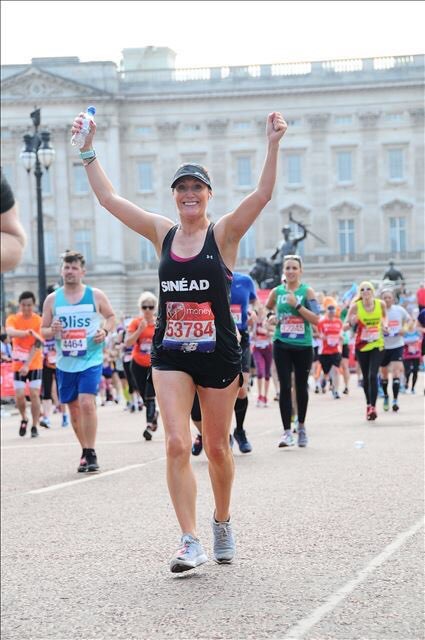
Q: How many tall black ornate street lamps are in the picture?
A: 1